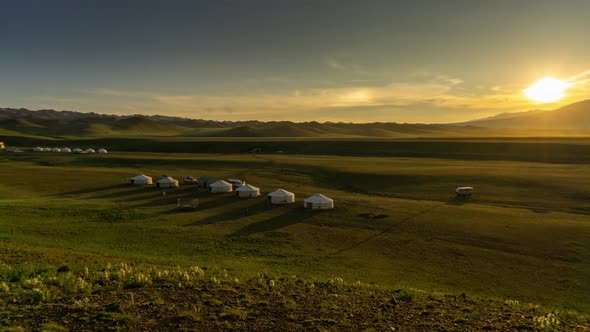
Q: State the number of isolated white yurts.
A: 1